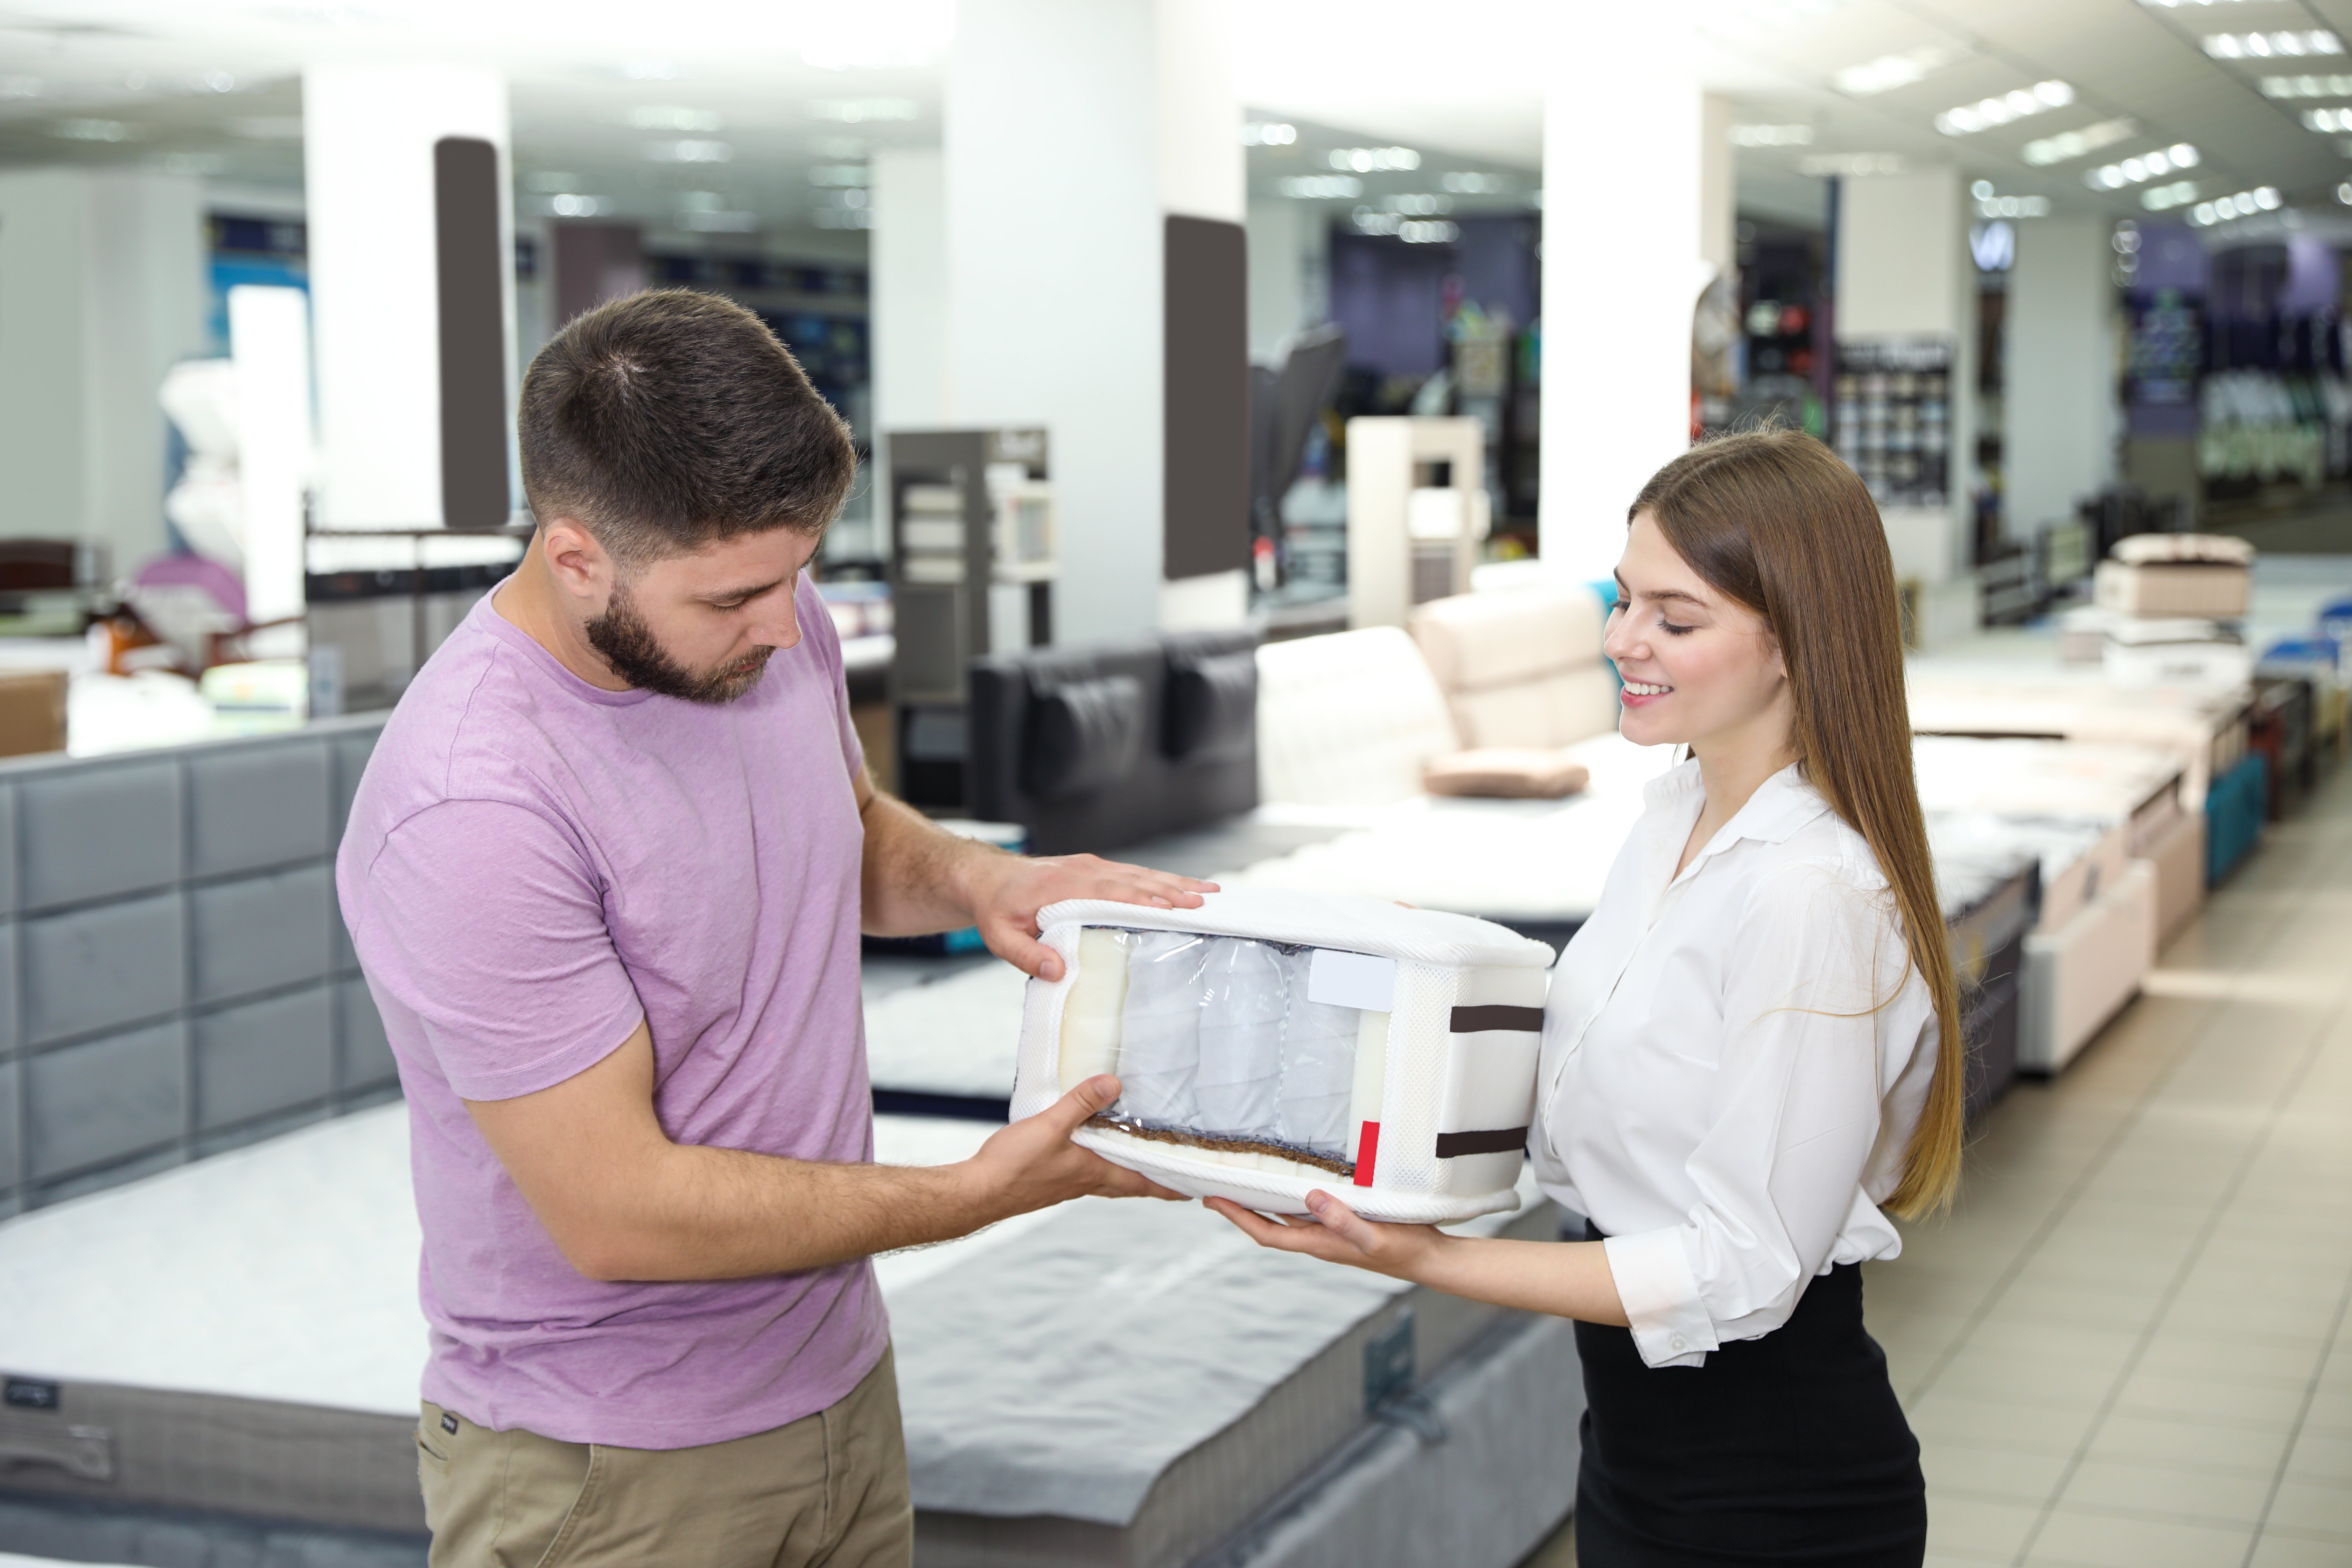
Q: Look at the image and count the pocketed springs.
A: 3